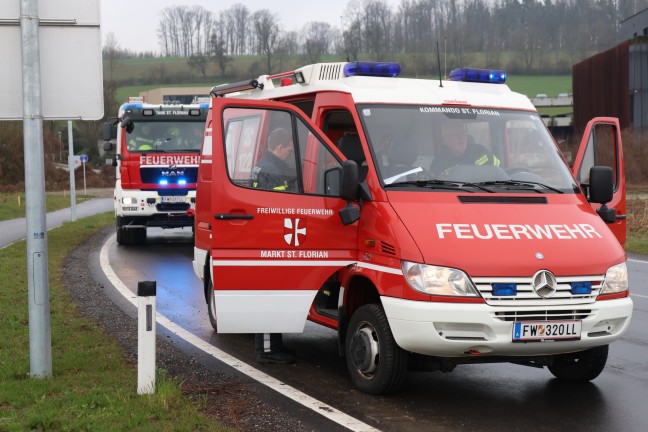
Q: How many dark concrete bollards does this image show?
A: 0